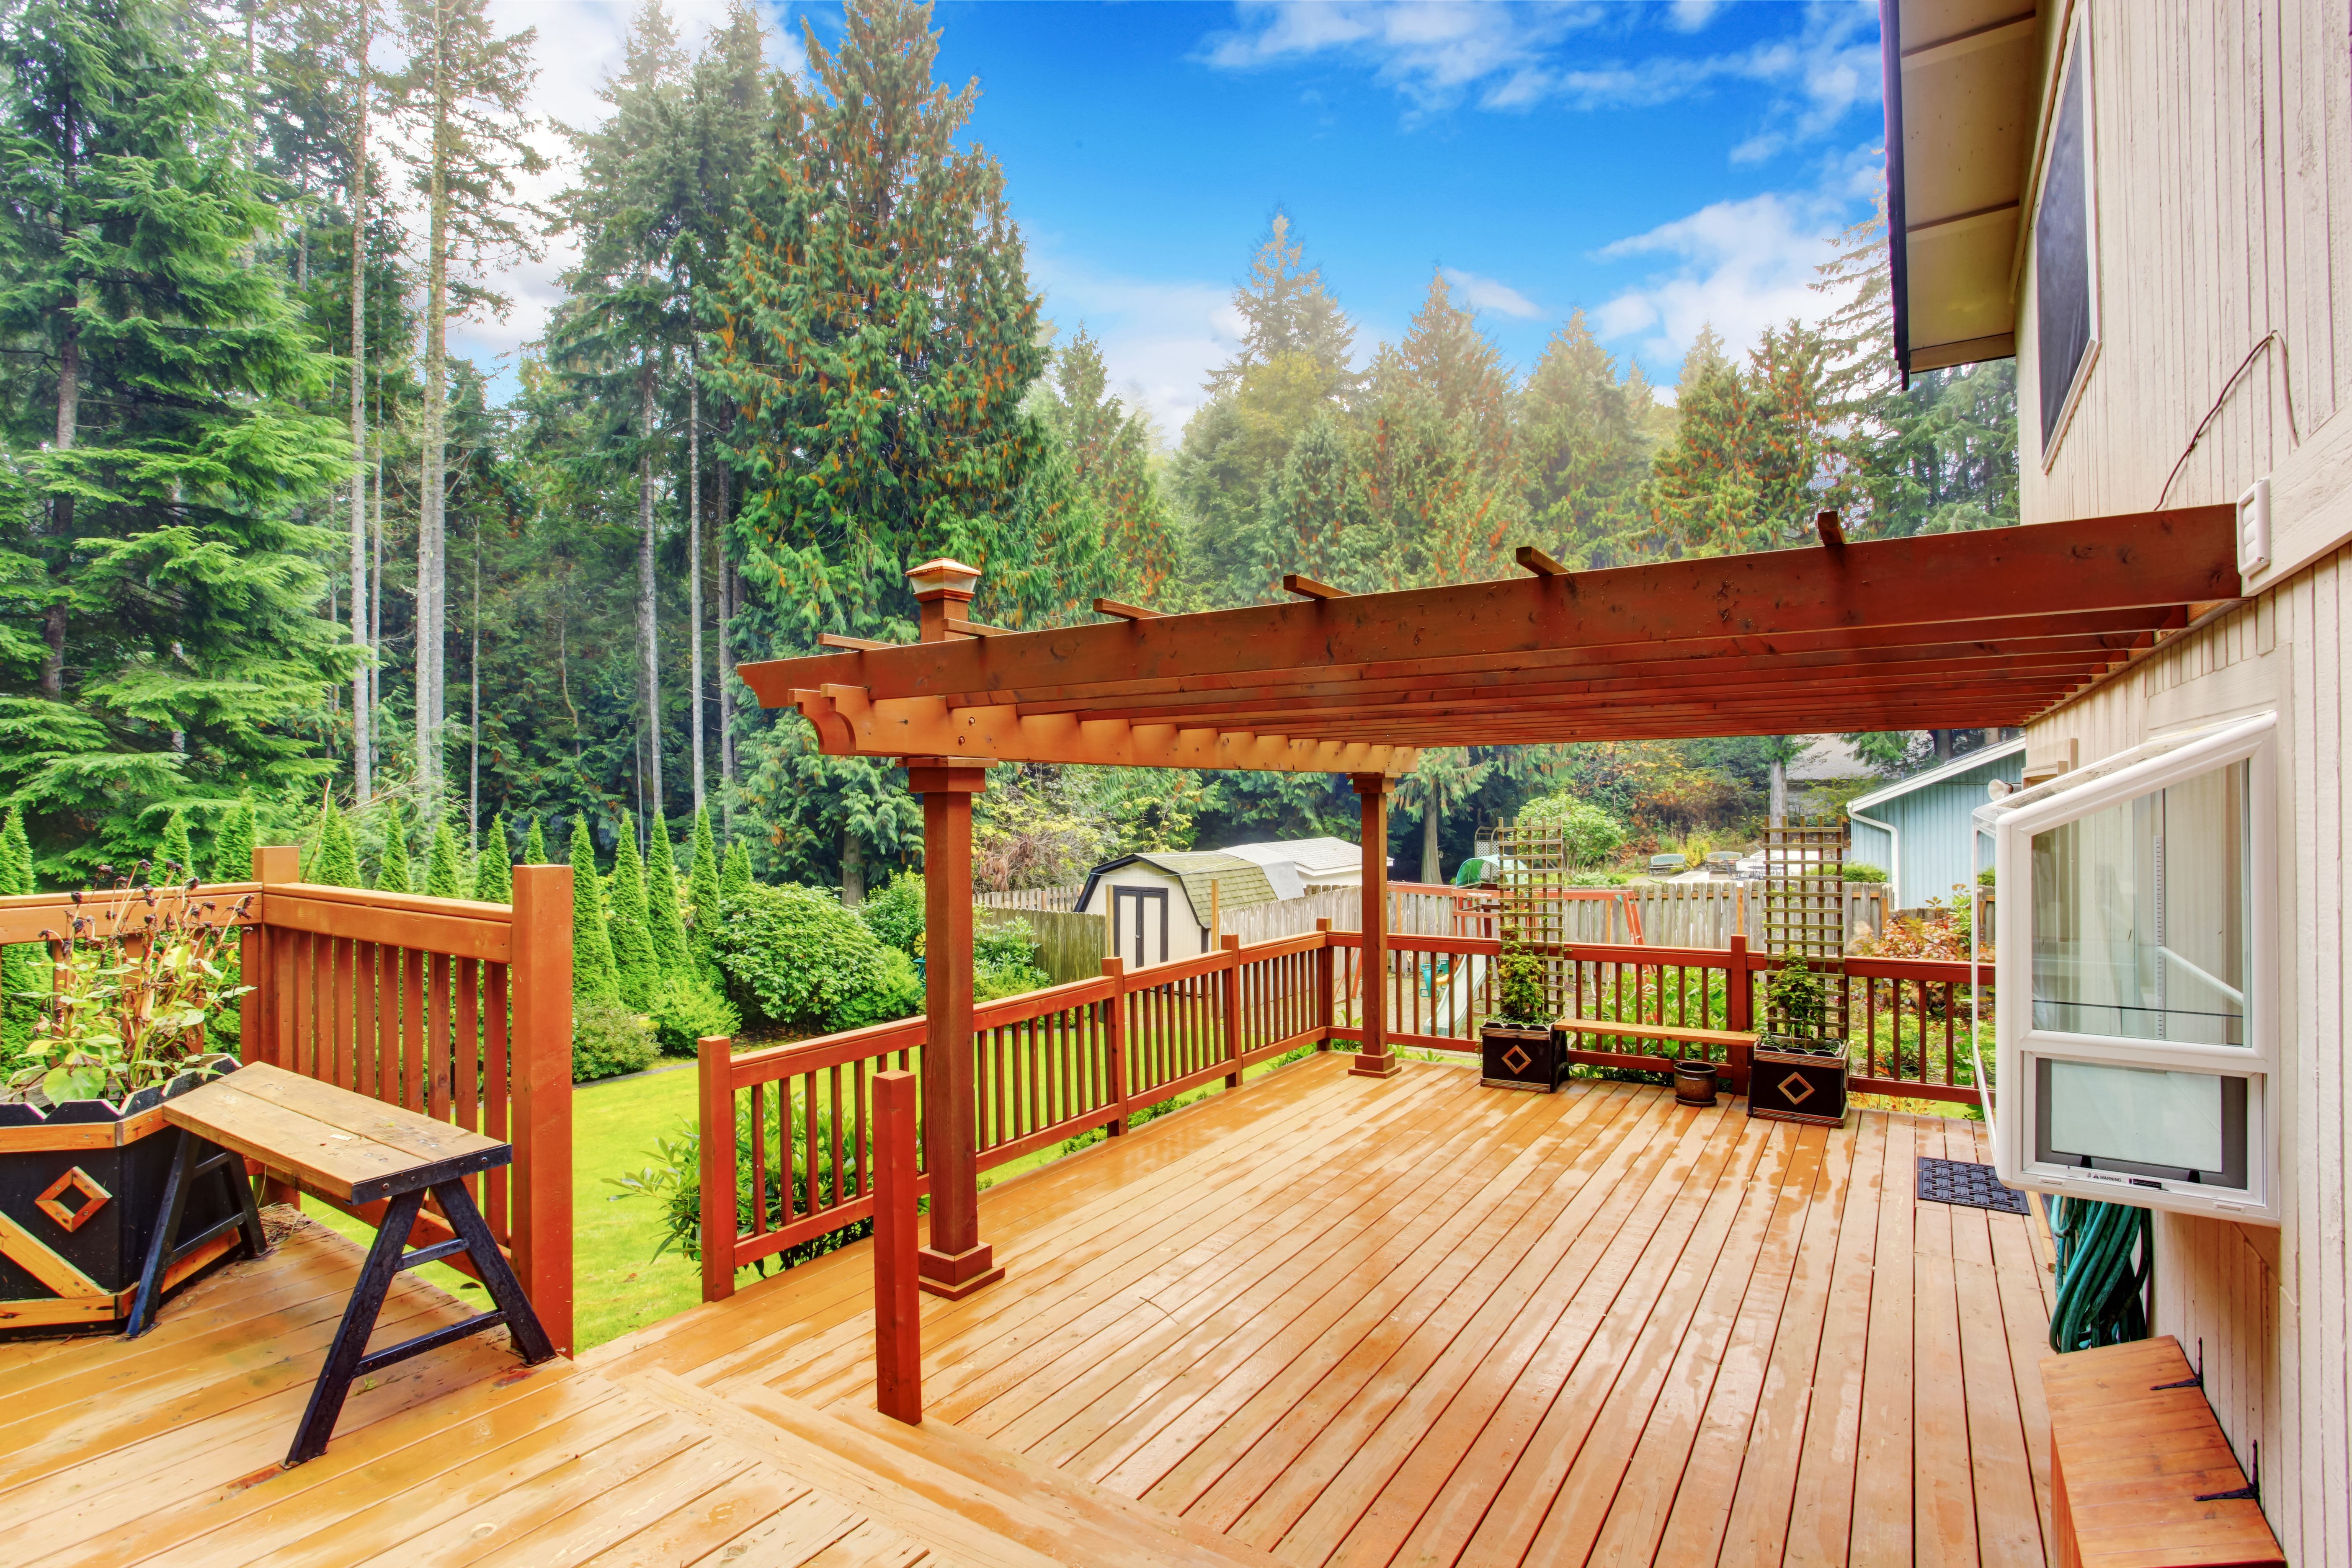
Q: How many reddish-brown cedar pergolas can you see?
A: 1